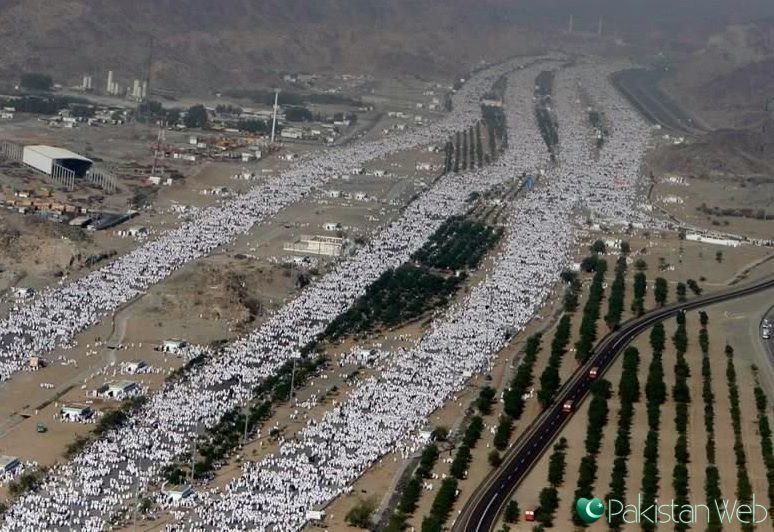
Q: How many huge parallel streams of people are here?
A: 3